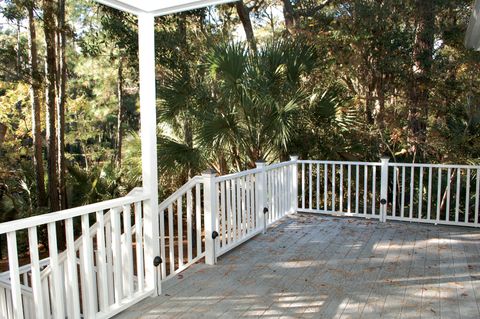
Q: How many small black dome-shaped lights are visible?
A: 4